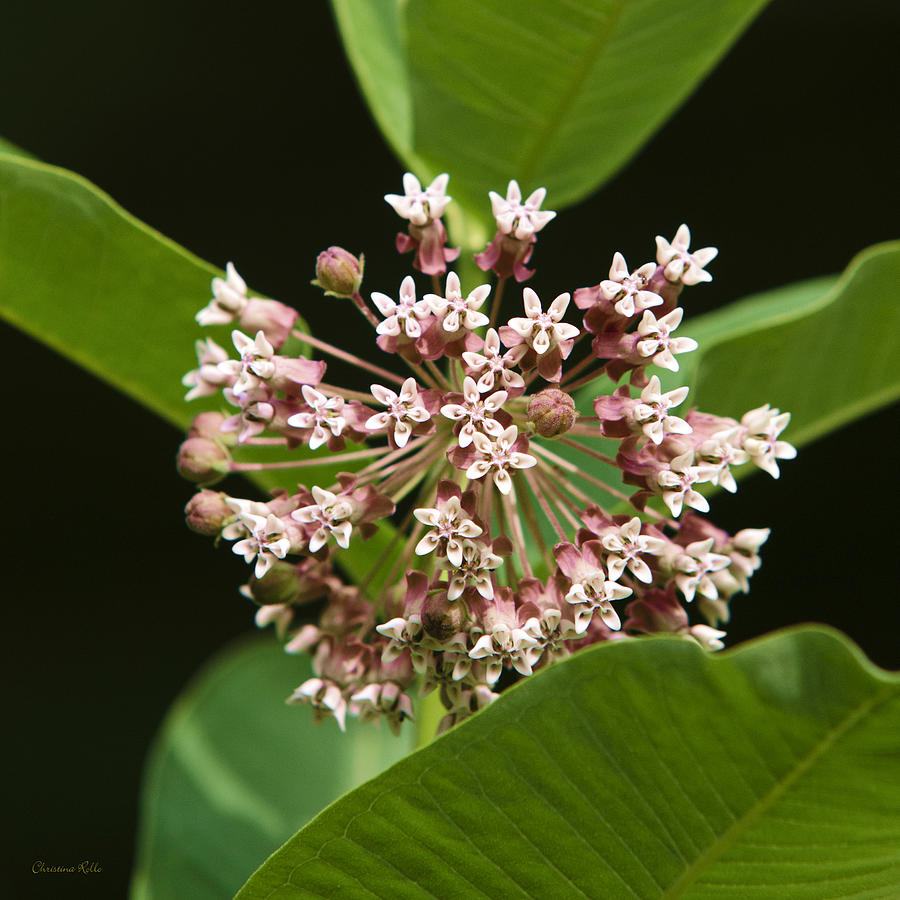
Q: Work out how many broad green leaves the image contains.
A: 5